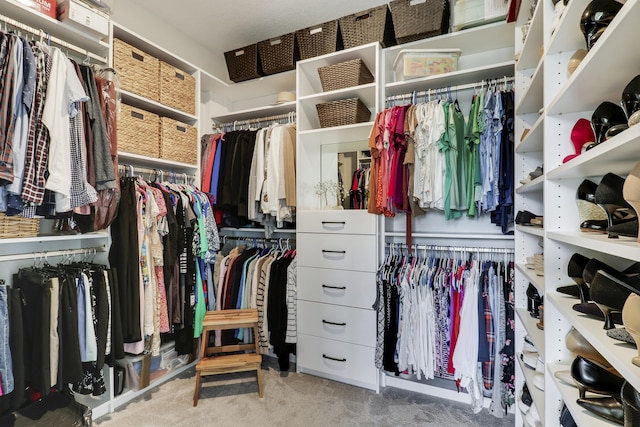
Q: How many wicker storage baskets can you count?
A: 12